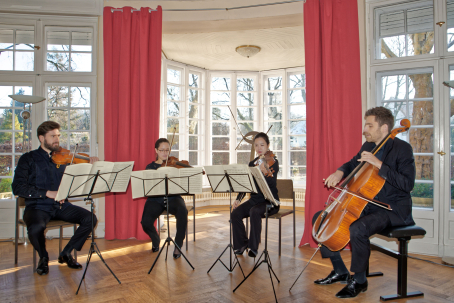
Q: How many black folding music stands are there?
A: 4